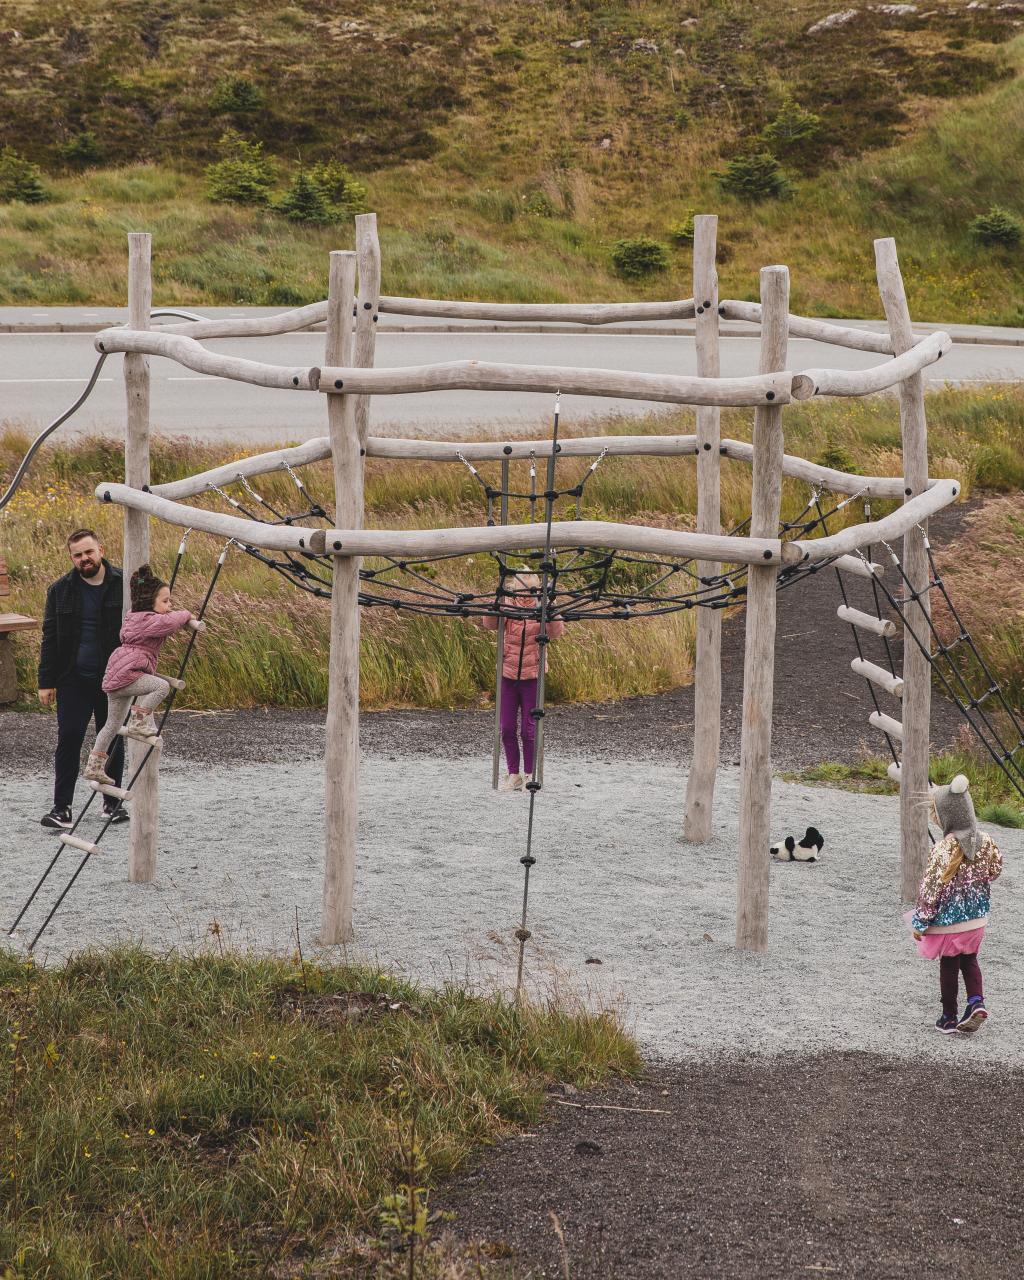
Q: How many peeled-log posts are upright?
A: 6